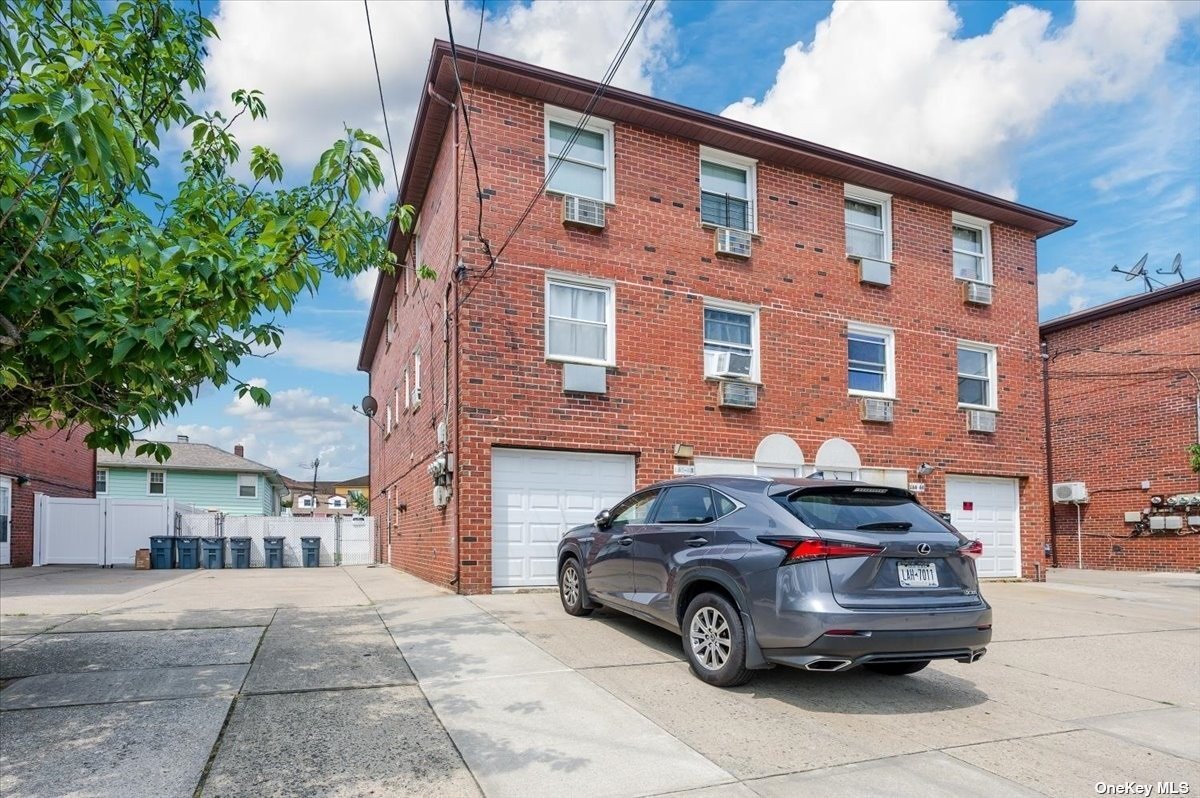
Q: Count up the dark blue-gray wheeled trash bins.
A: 6